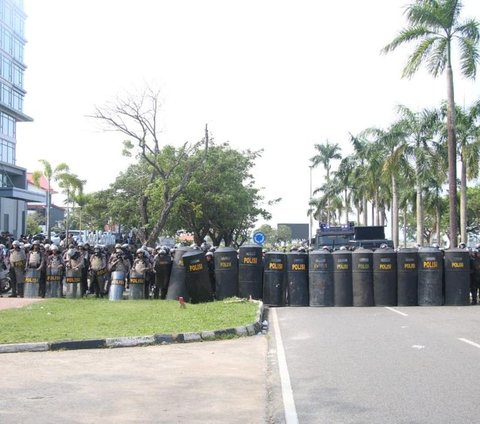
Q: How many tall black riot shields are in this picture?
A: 13